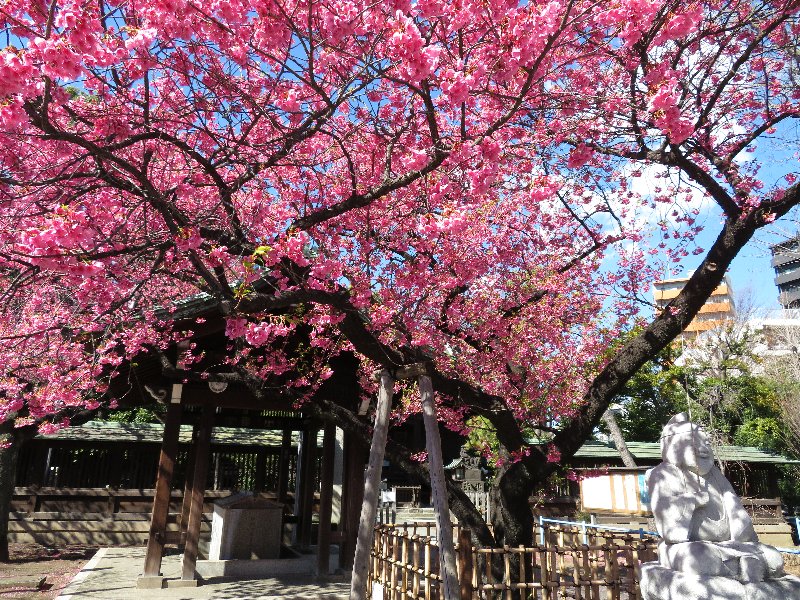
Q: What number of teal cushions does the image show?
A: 0